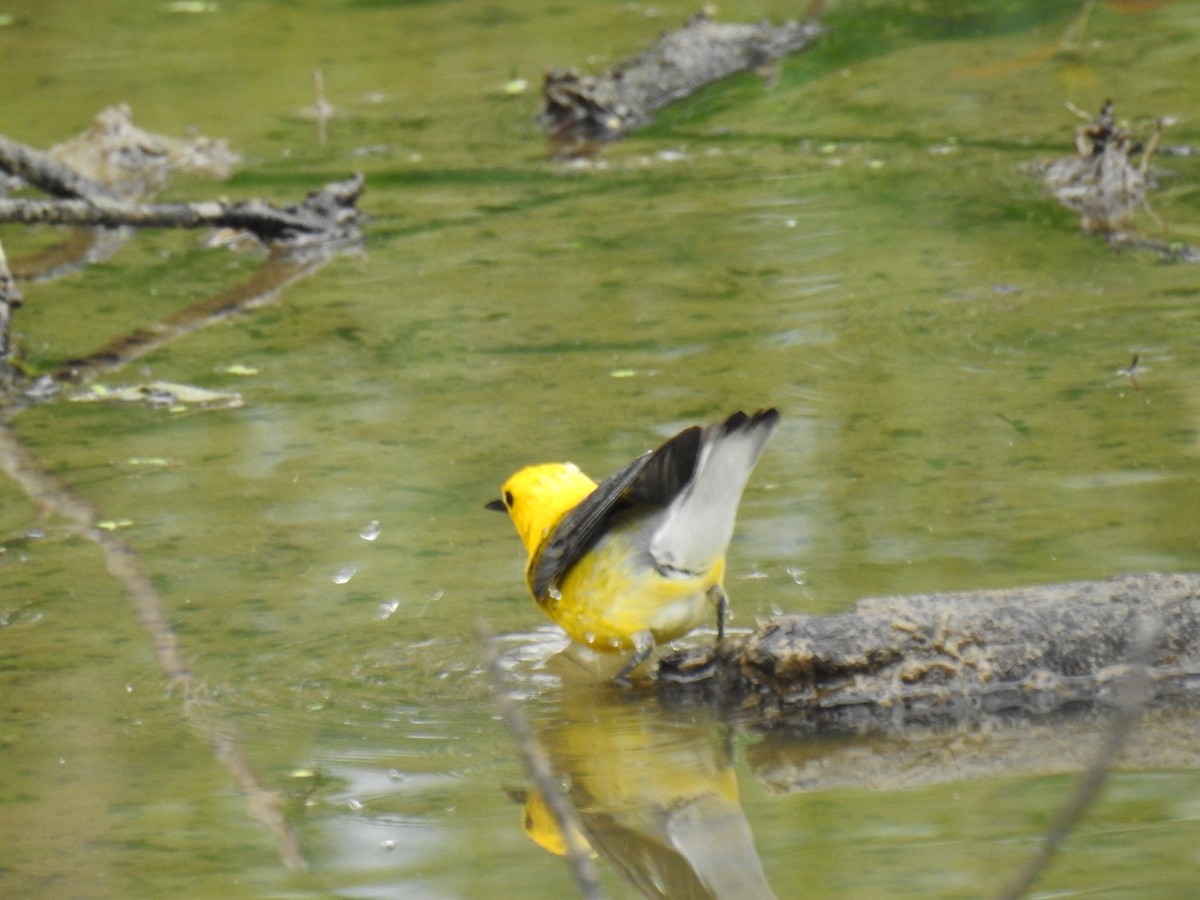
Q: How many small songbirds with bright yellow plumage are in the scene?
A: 1